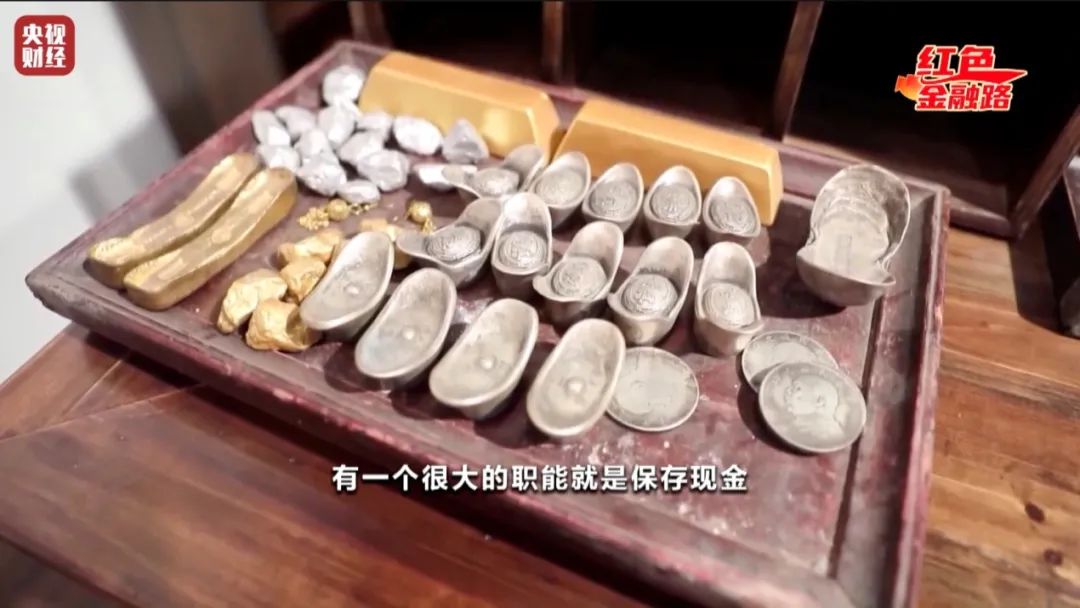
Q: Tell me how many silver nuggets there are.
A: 14